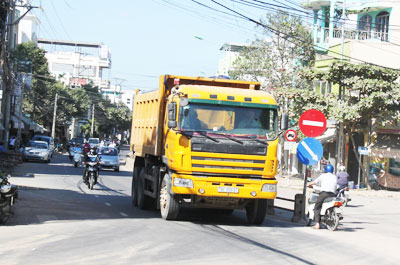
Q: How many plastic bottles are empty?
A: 0